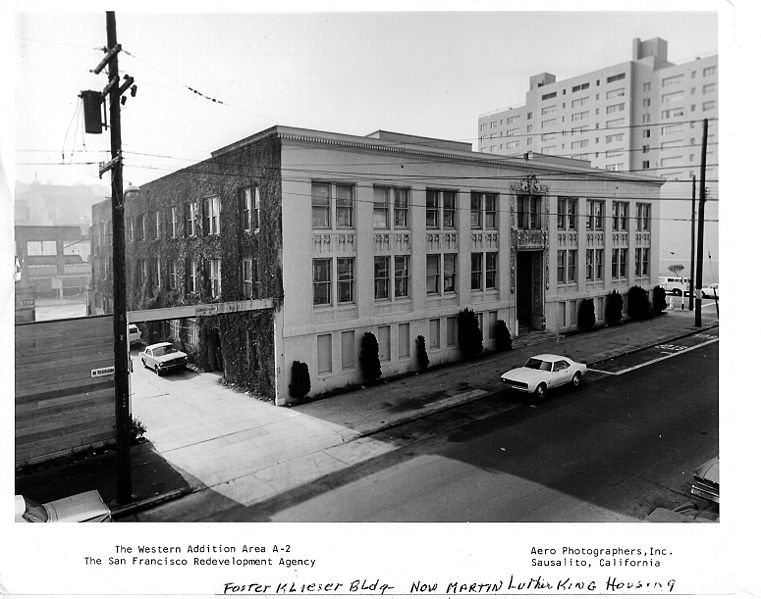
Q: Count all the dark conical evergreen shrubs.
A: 9